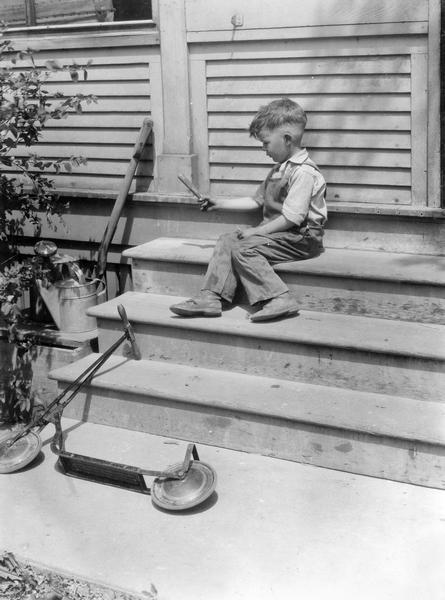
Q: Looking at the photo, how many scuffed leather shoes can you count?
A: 2